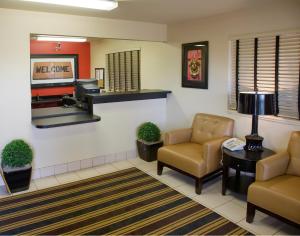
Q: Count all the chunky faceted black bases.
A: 1